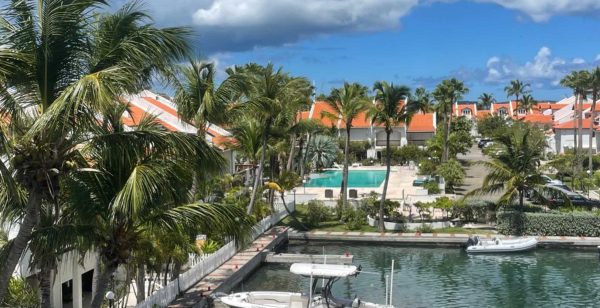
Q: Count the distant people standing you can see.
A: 0